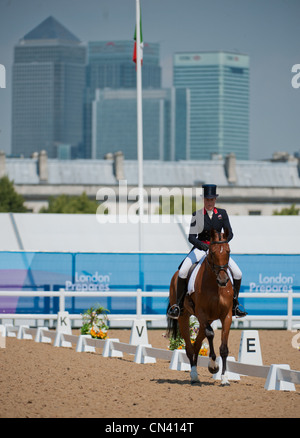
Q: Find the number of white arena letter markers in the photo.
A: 3